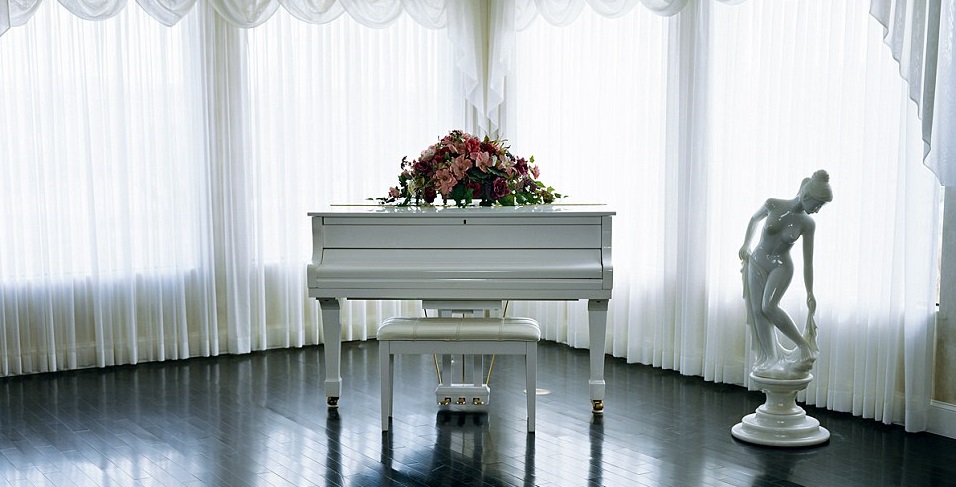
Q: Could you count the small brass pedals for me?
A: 3